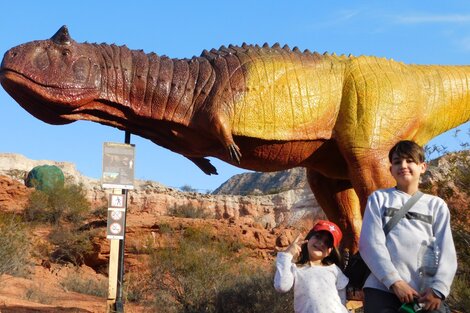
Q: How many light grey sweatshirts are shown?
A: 1